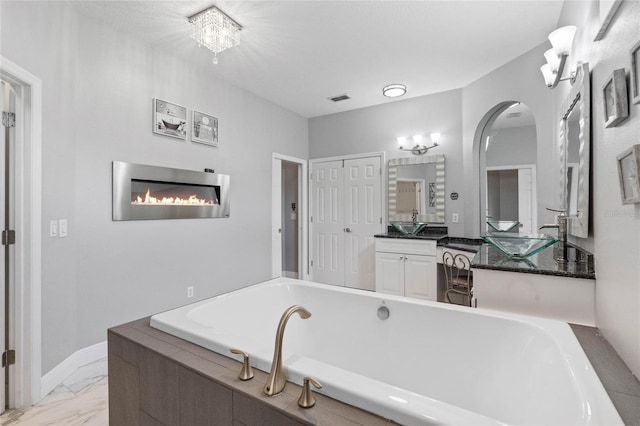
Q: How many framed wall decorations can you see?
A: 6